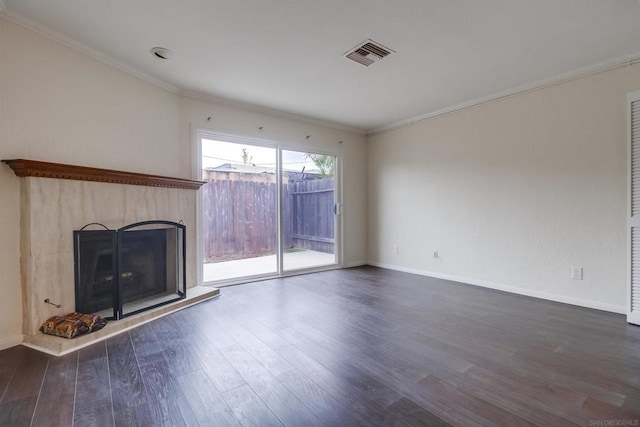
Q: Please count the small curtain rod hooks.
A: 4